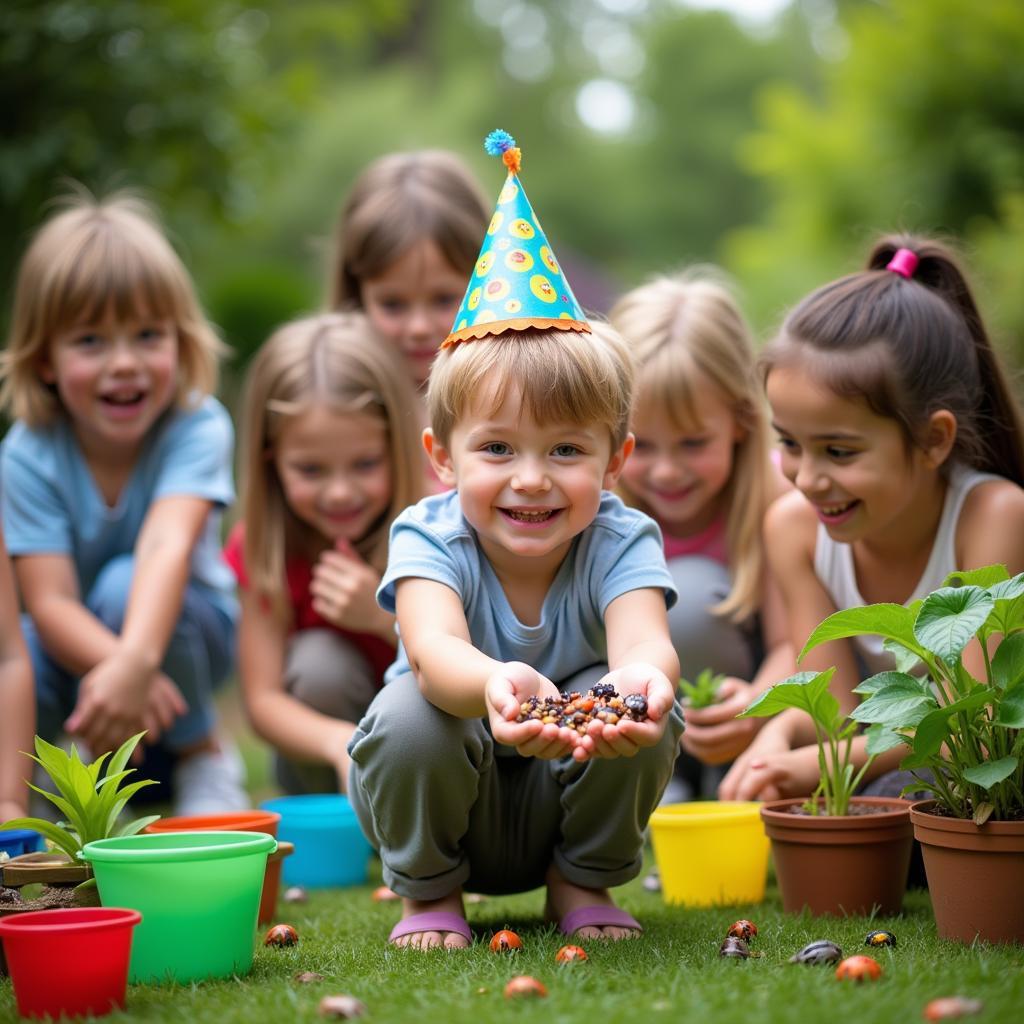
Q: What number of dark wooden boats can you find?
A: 0